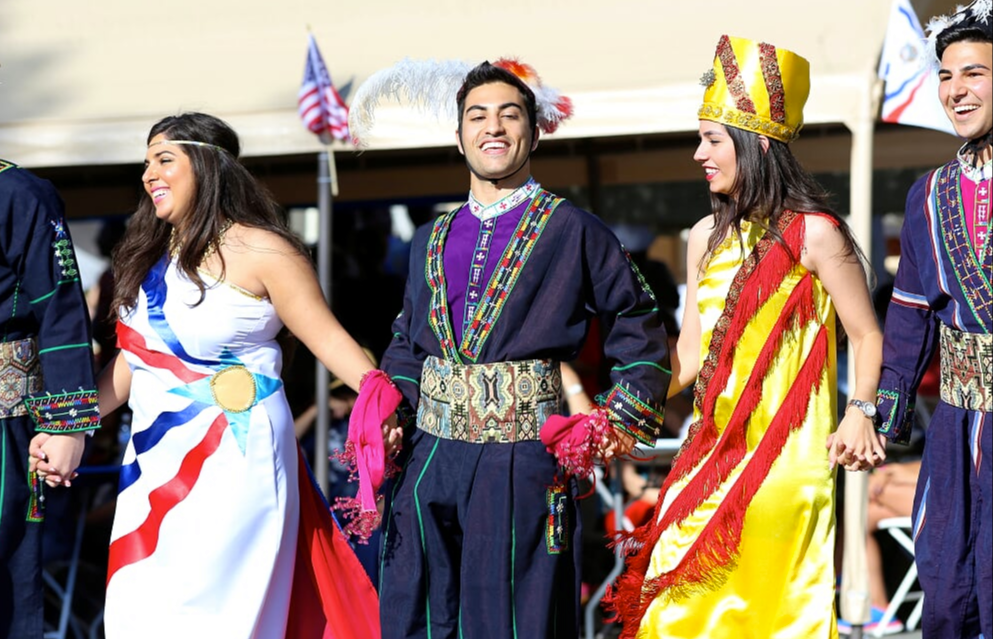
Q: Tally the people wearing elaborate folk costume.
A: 5